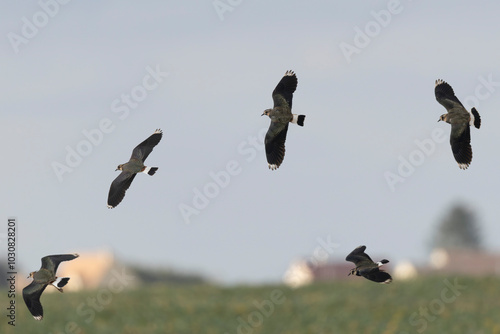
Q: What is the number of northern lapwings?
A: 5